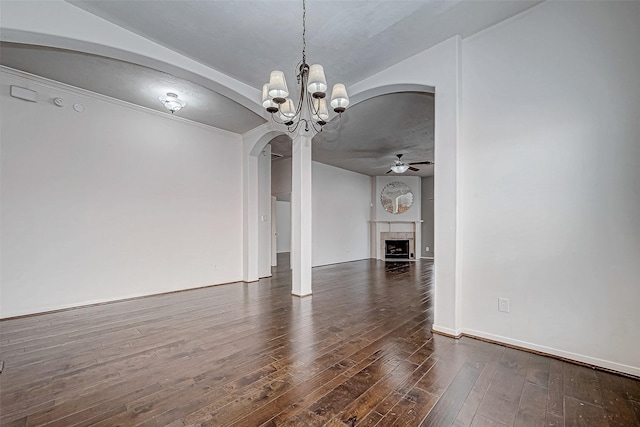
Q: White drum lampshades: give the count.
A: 6